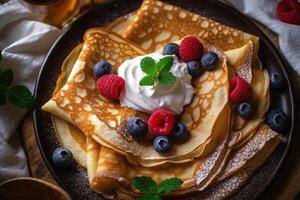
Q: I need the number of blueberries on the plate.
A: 11